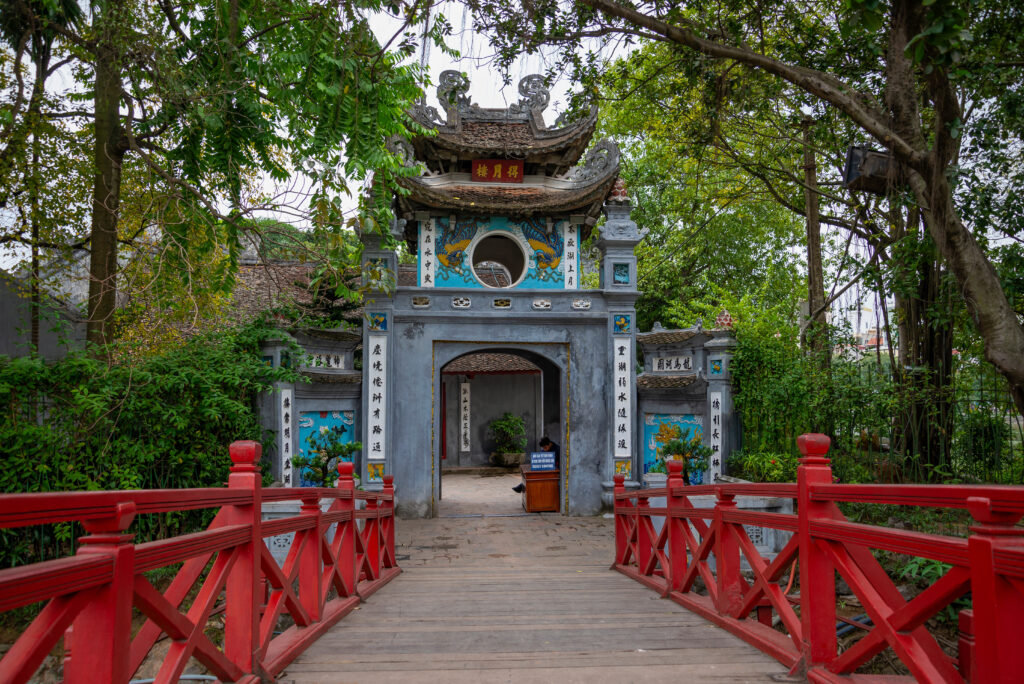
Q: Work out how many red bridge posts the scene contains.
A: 12